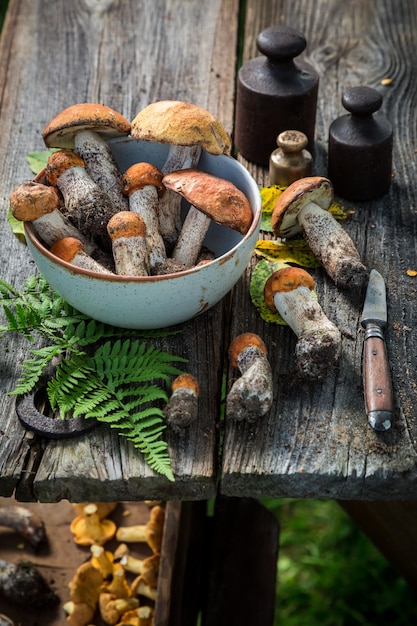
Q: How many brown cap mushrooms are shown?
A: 12